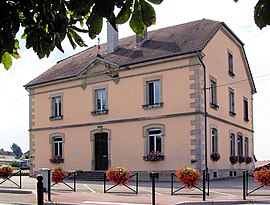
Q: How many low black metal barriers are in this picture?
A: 5